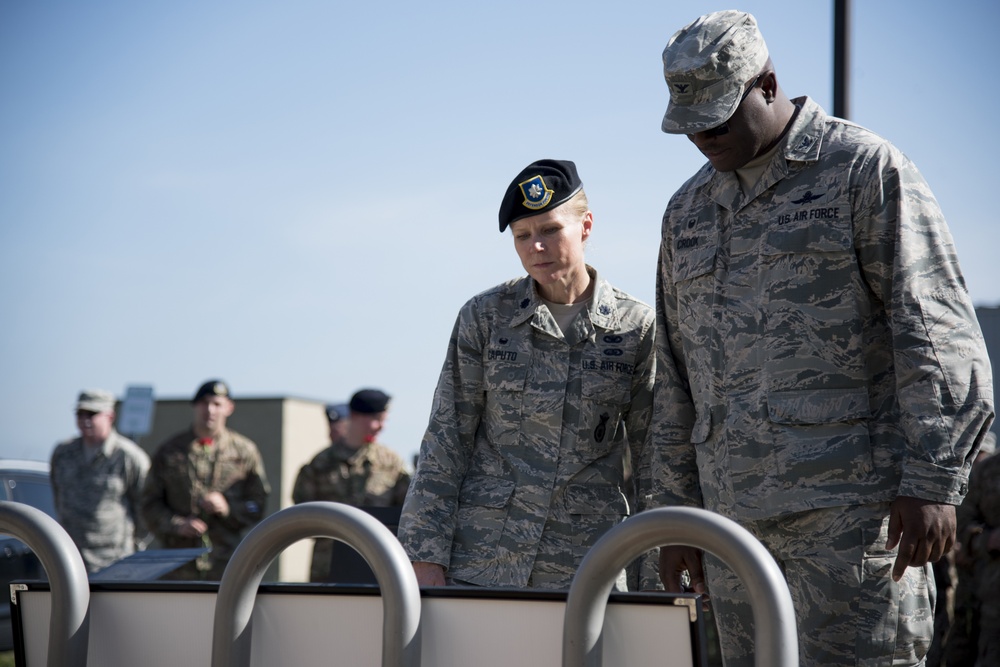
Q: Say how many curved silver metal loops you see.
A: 3